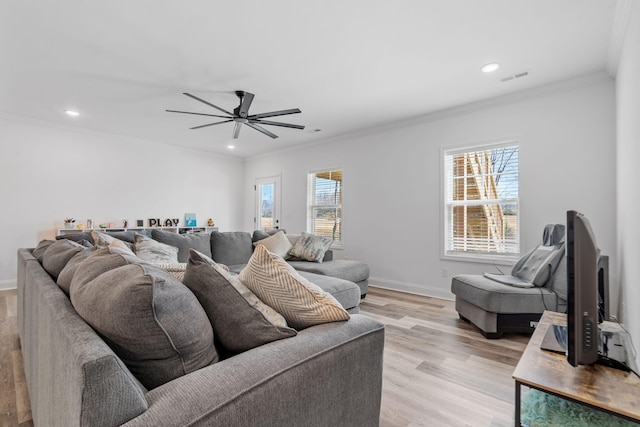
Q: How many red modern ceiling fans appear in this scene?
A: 0